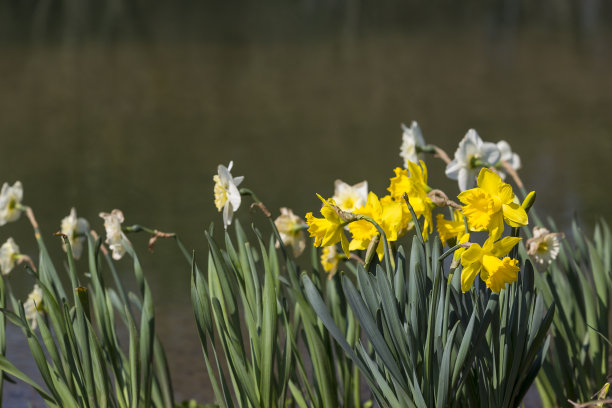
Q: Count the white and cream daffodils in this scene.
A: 12